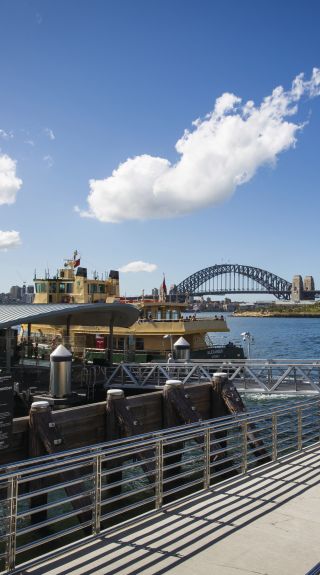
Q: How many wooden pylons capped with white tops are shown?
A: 4